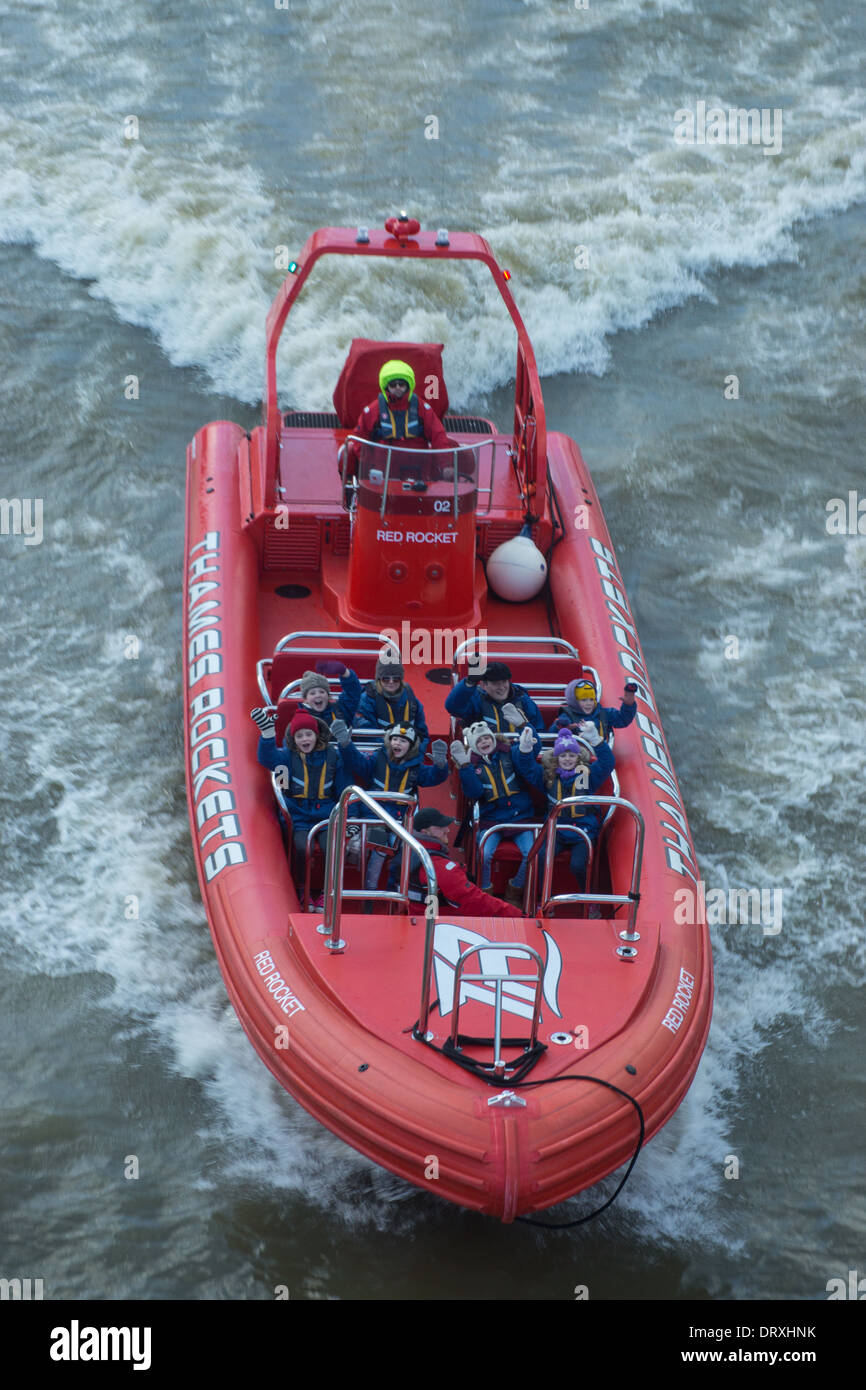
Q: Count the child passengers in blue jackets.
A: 6